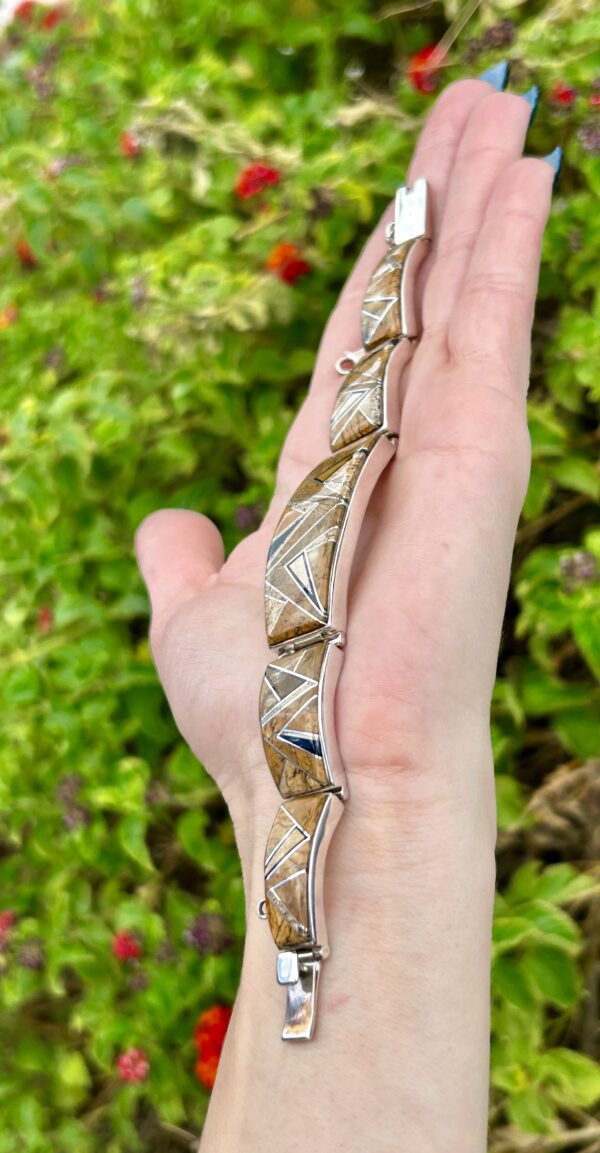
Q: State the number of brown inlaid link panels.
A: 5